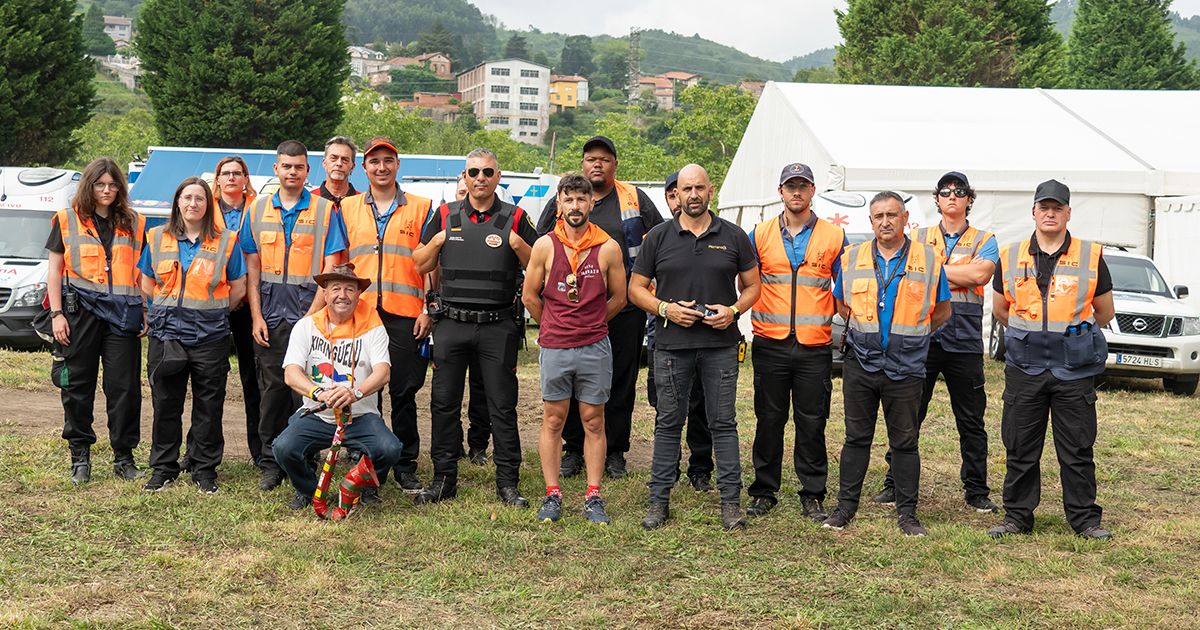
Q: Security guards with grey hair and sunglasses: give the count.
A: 1